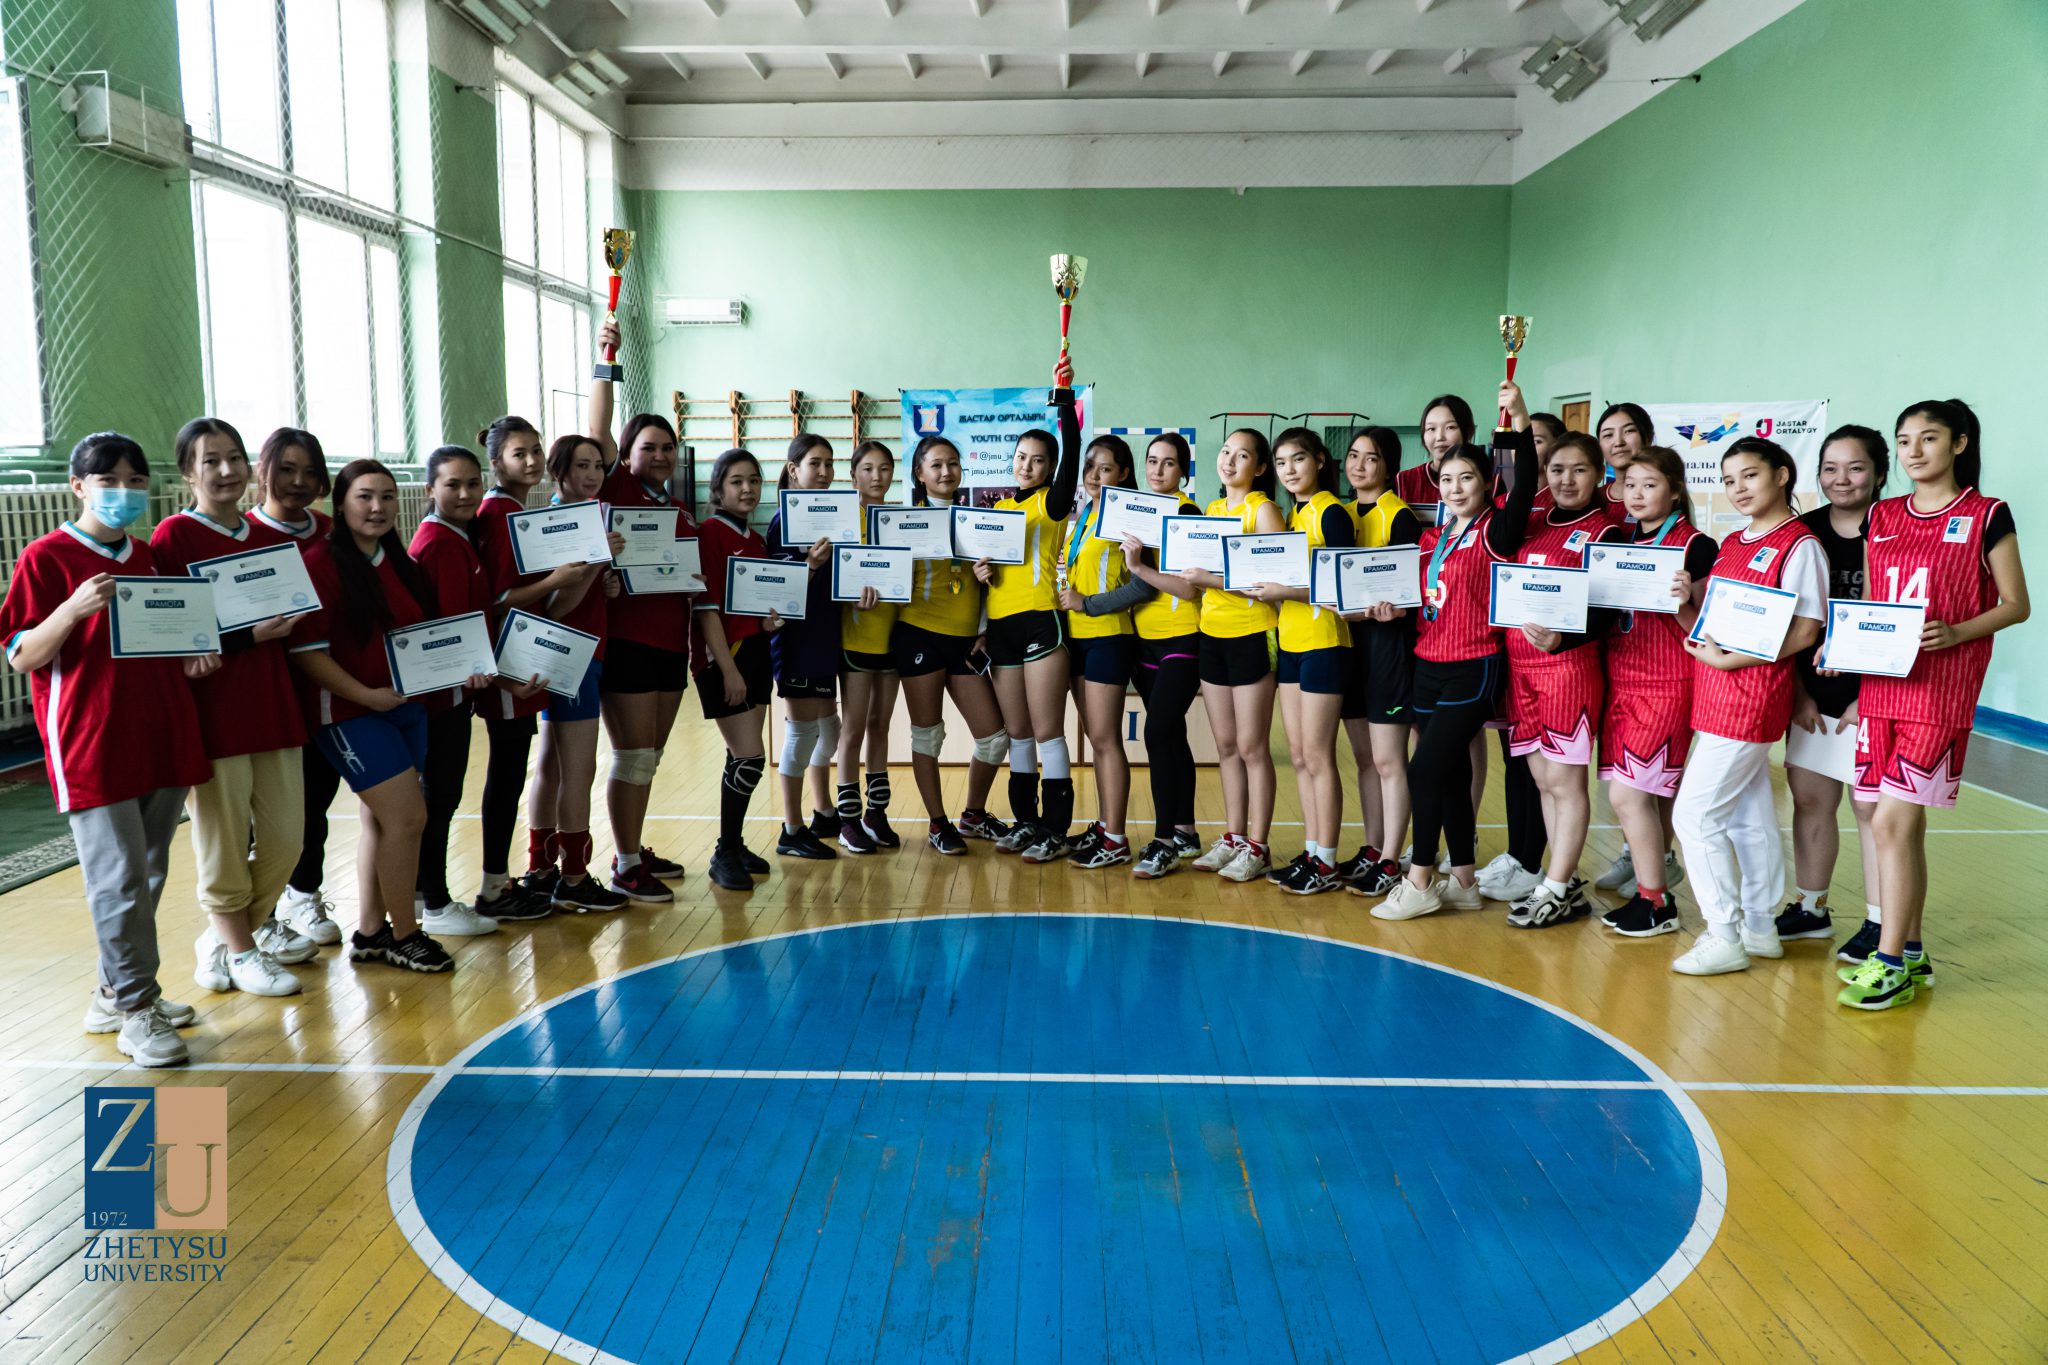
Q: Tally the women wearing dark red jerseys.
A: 9